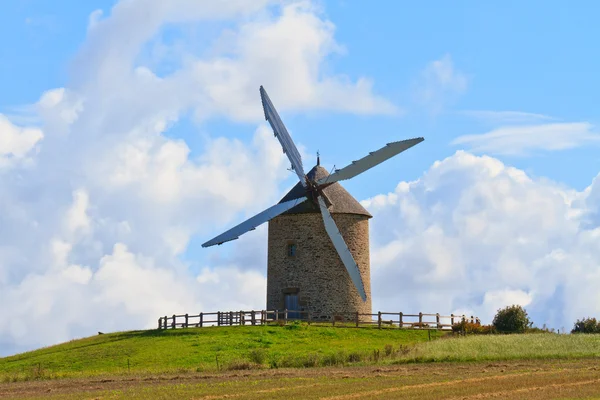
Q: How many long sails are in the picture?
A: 4